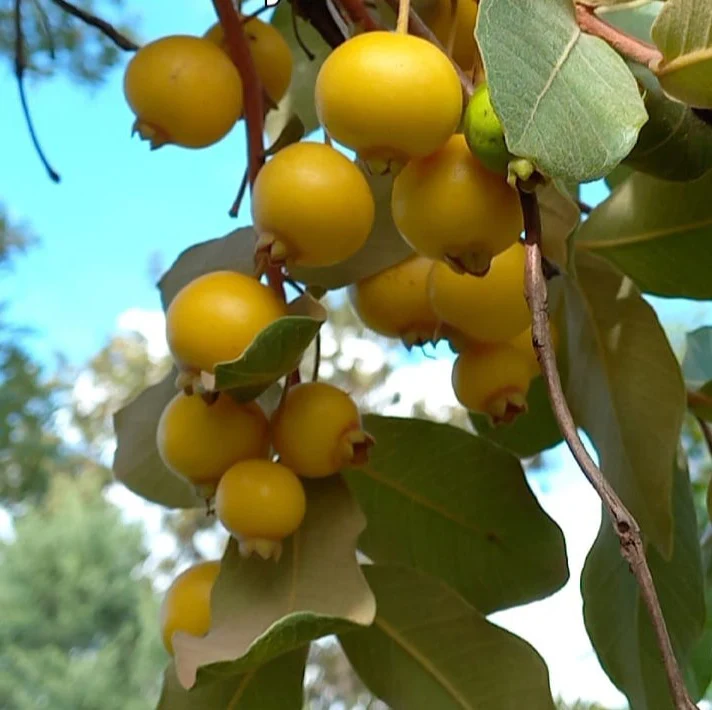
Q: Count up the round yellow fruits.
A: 15